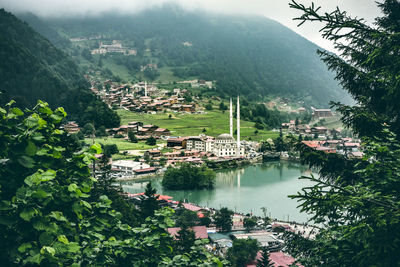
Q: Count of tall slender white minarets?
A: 2